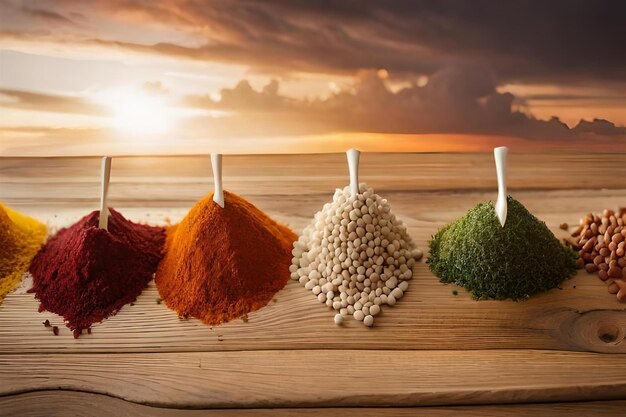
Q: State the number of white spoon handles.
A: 4